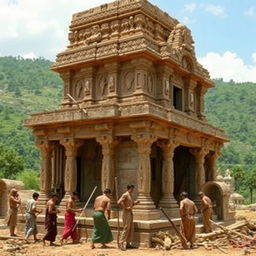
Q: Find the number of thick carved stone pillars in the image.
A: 7